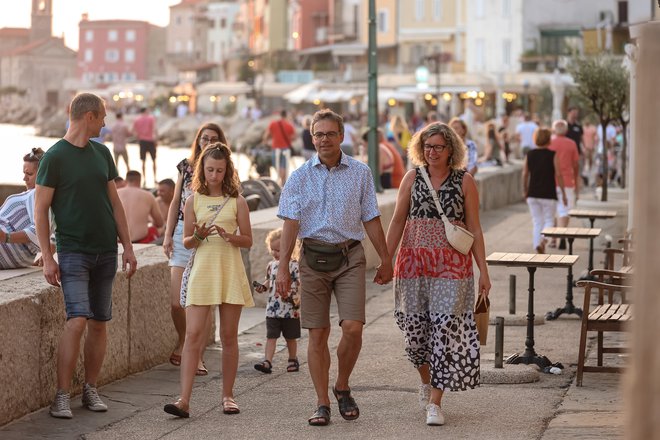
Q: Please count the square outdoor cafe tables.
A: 3